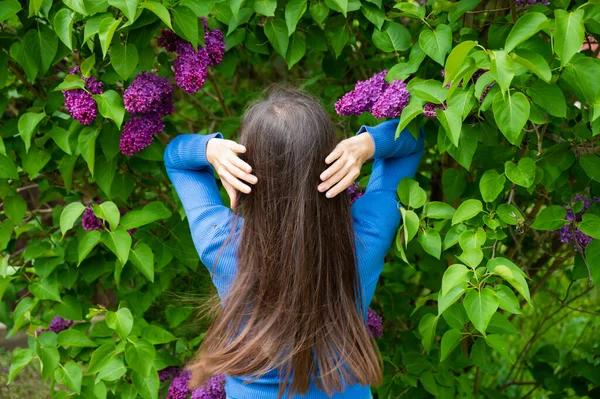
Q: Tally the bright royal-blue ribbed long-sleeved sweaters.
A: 1